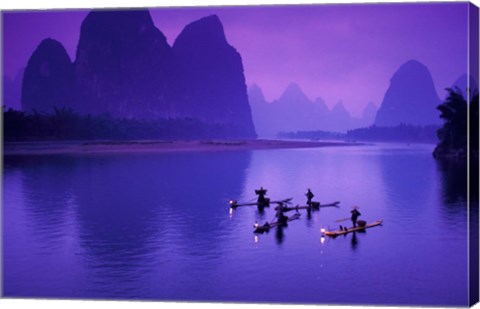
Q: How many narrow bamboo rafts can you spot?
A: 4